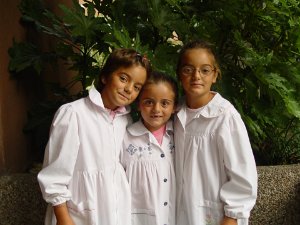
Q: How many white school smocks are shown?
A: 3